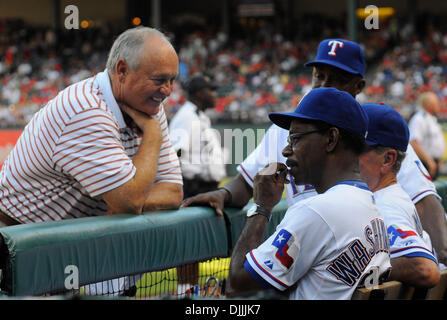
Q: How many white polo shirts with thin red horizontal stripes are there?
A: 1